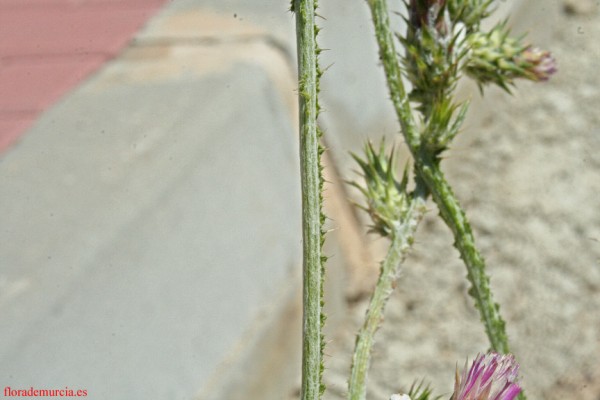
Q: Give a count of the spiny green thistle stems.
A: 3